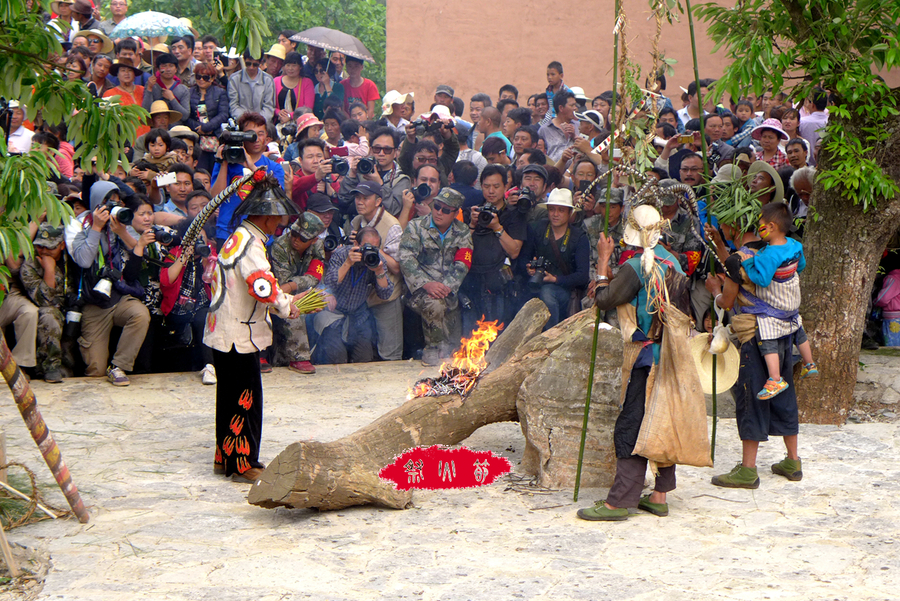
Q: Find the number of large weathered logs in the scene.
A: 1